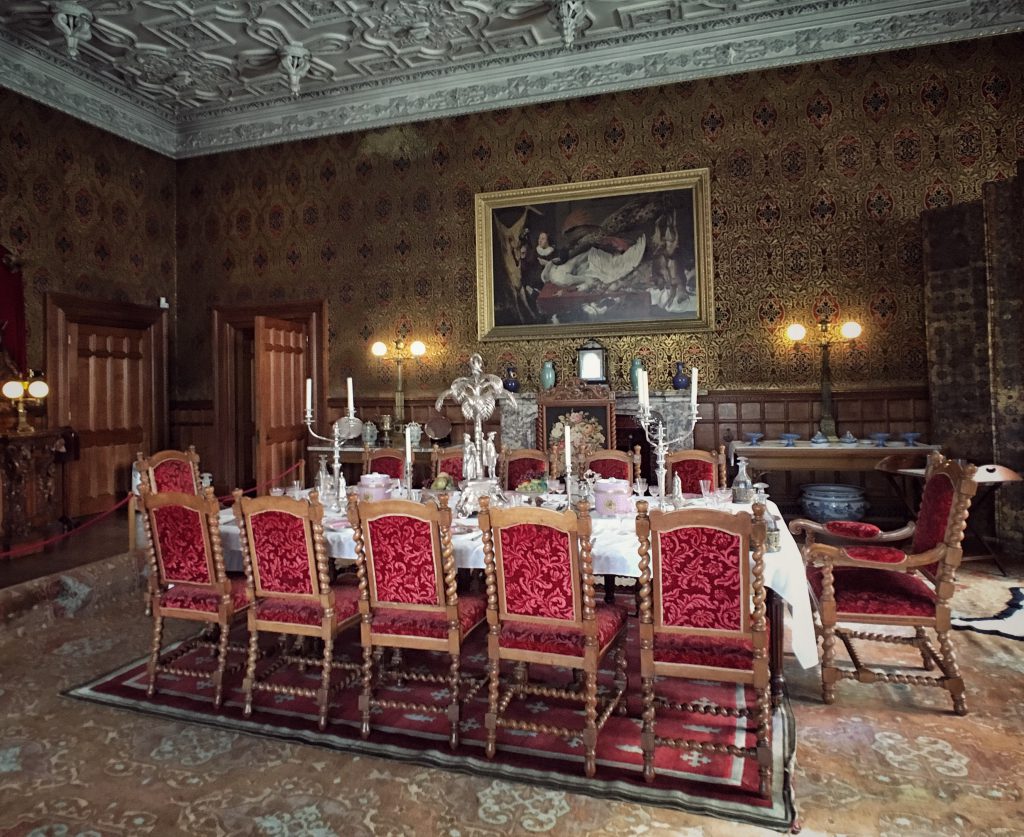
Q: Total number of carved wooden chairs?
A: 12